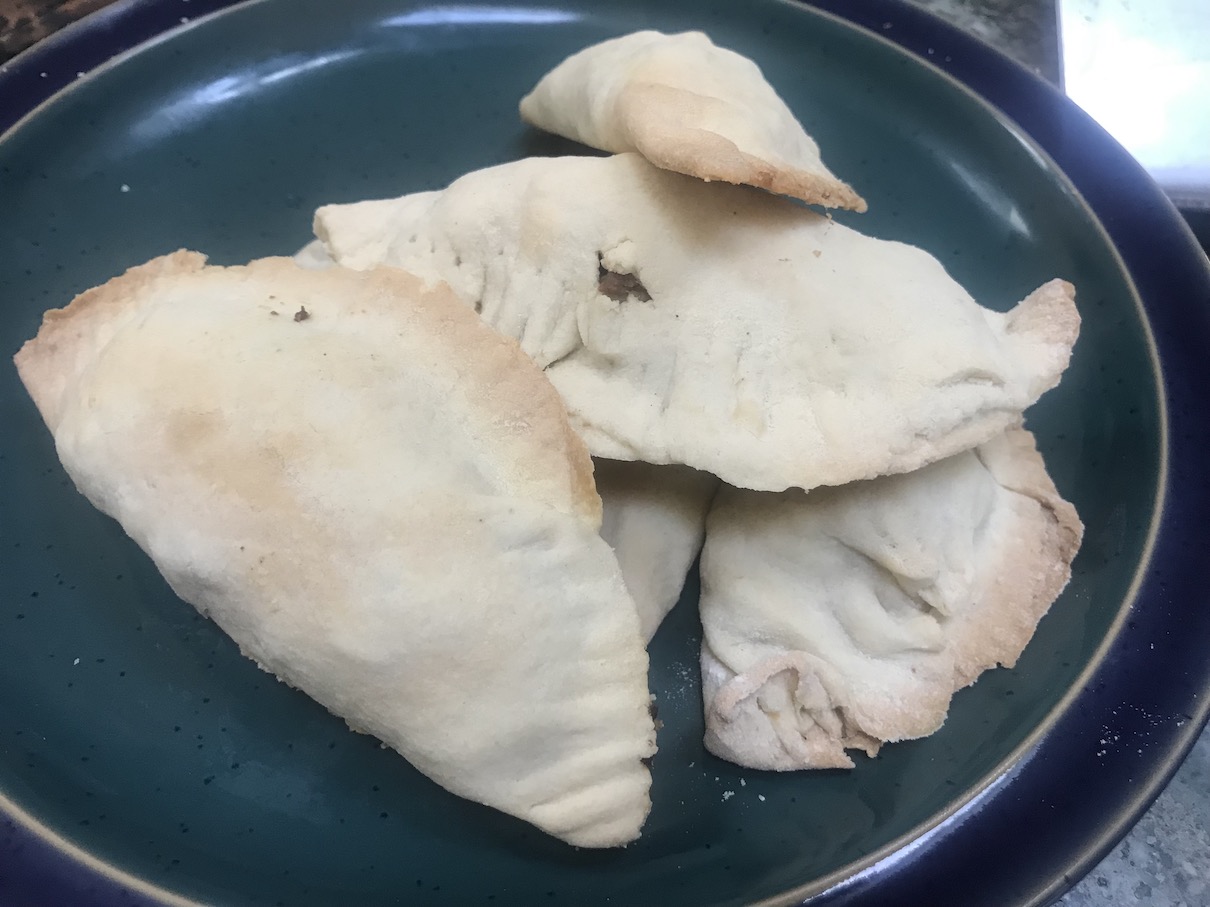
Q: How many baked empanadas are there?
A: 5